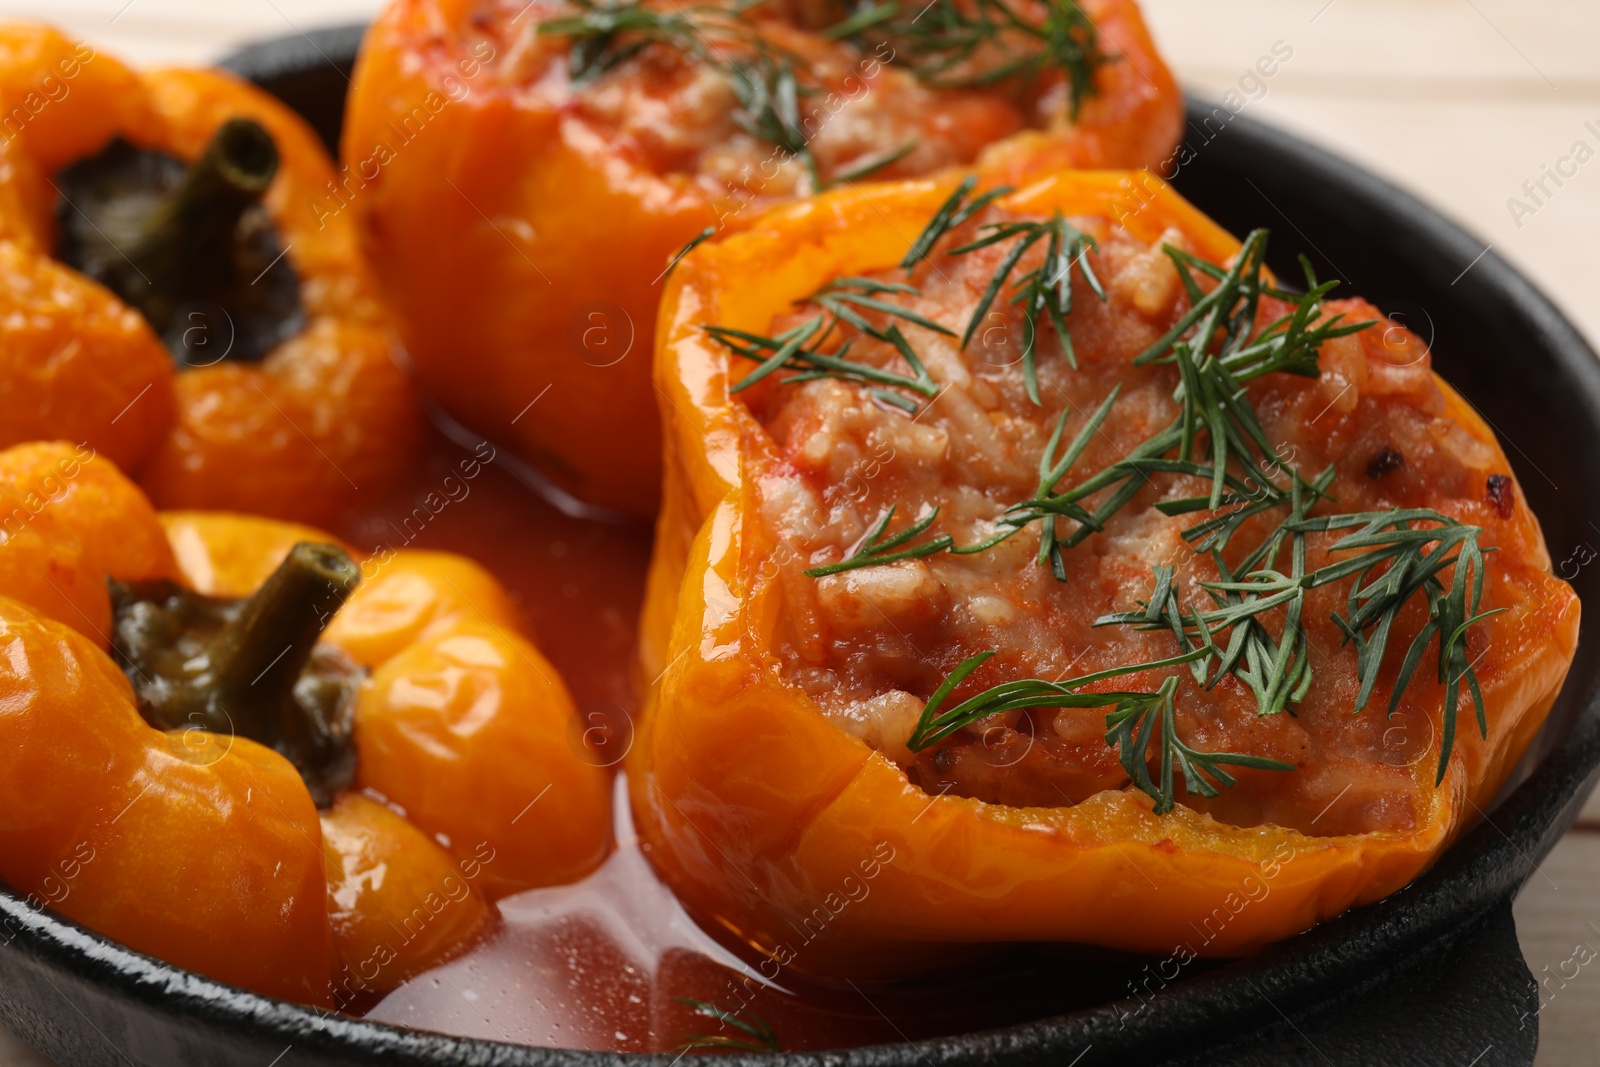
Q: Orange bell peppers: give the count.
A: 4